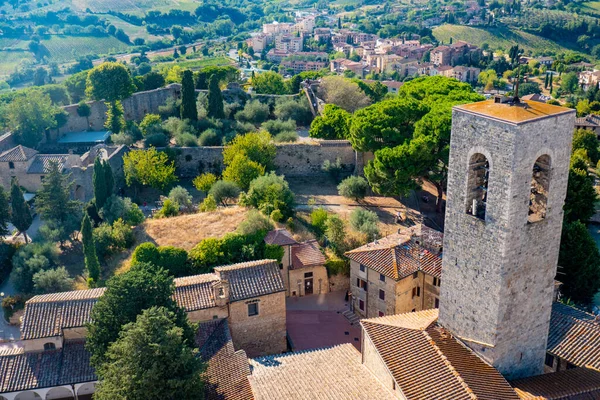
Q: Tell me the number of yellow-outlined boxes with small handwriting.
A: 0